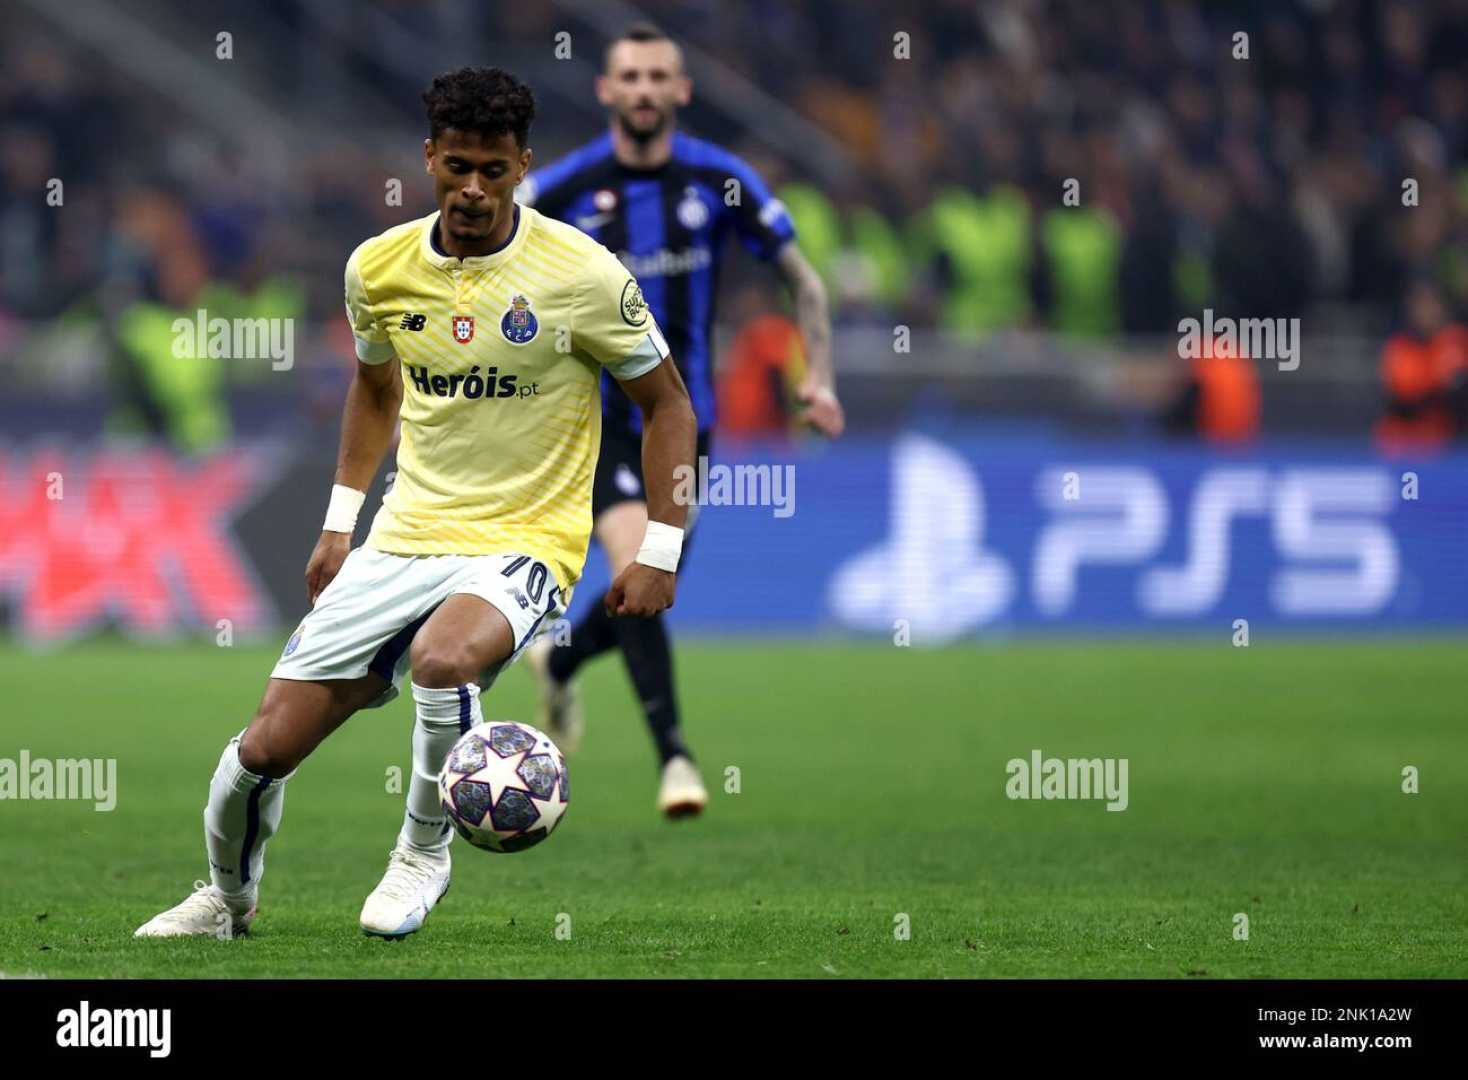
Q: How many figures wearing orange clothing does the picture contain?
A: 3